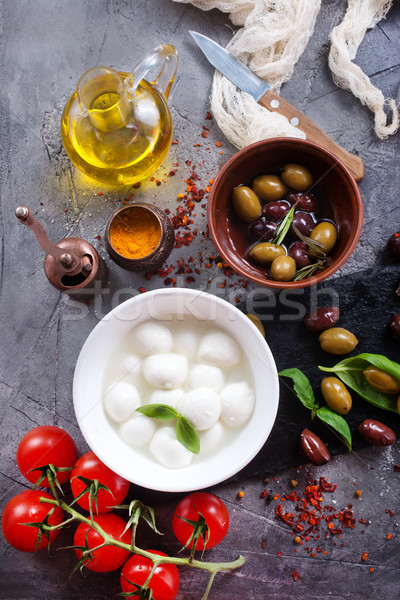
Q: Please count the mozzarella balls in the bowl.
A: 13